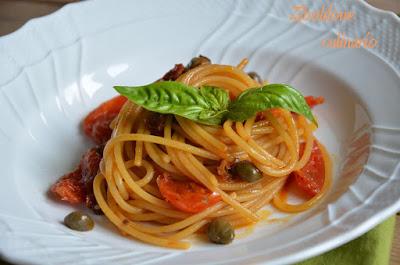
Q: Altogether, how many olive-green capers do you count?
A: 5